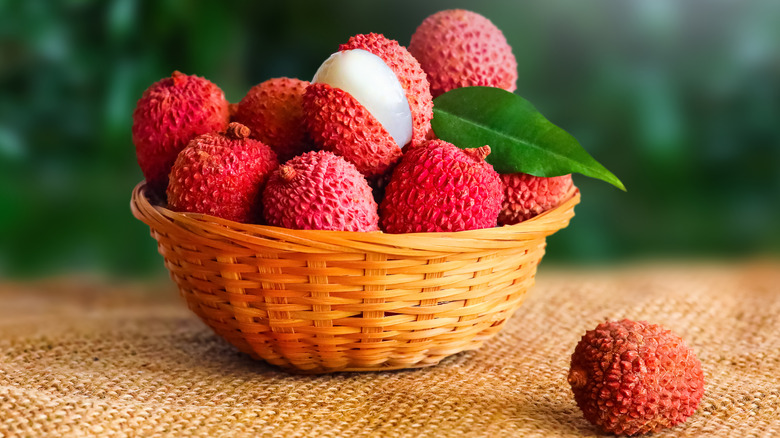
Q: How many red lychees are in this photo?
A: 9